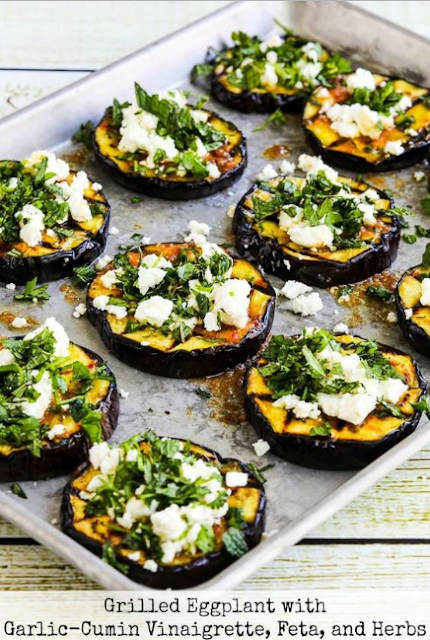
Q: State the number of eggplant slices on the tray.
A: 10